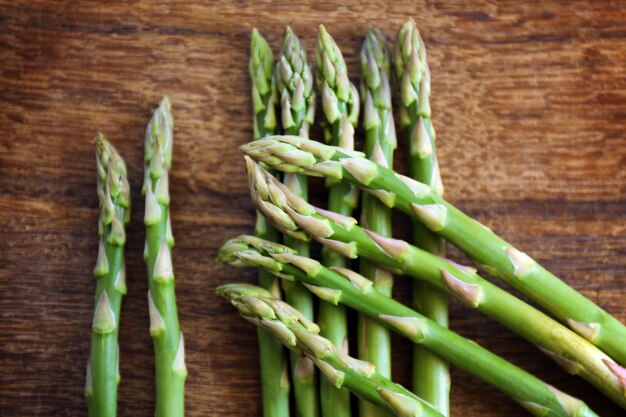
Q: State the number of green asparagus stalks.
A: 11